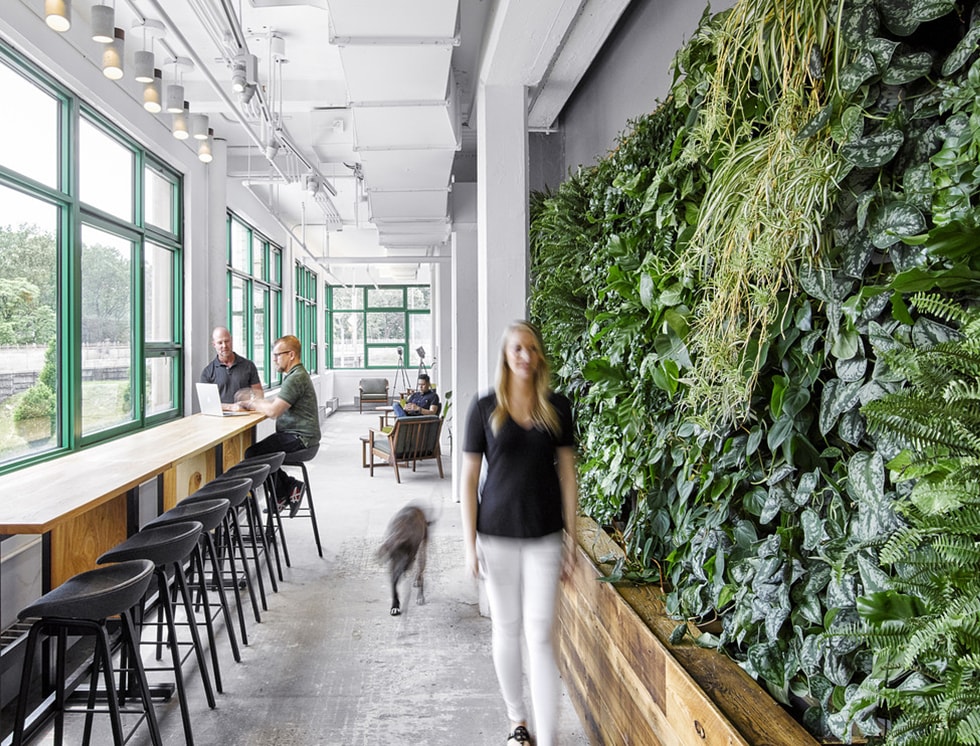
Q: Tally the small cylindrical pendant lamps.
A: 9